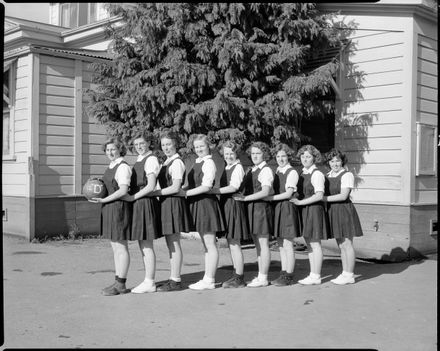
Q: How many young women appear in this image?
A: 9